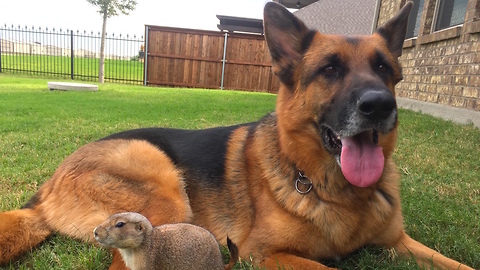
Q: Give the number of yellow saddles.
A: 0